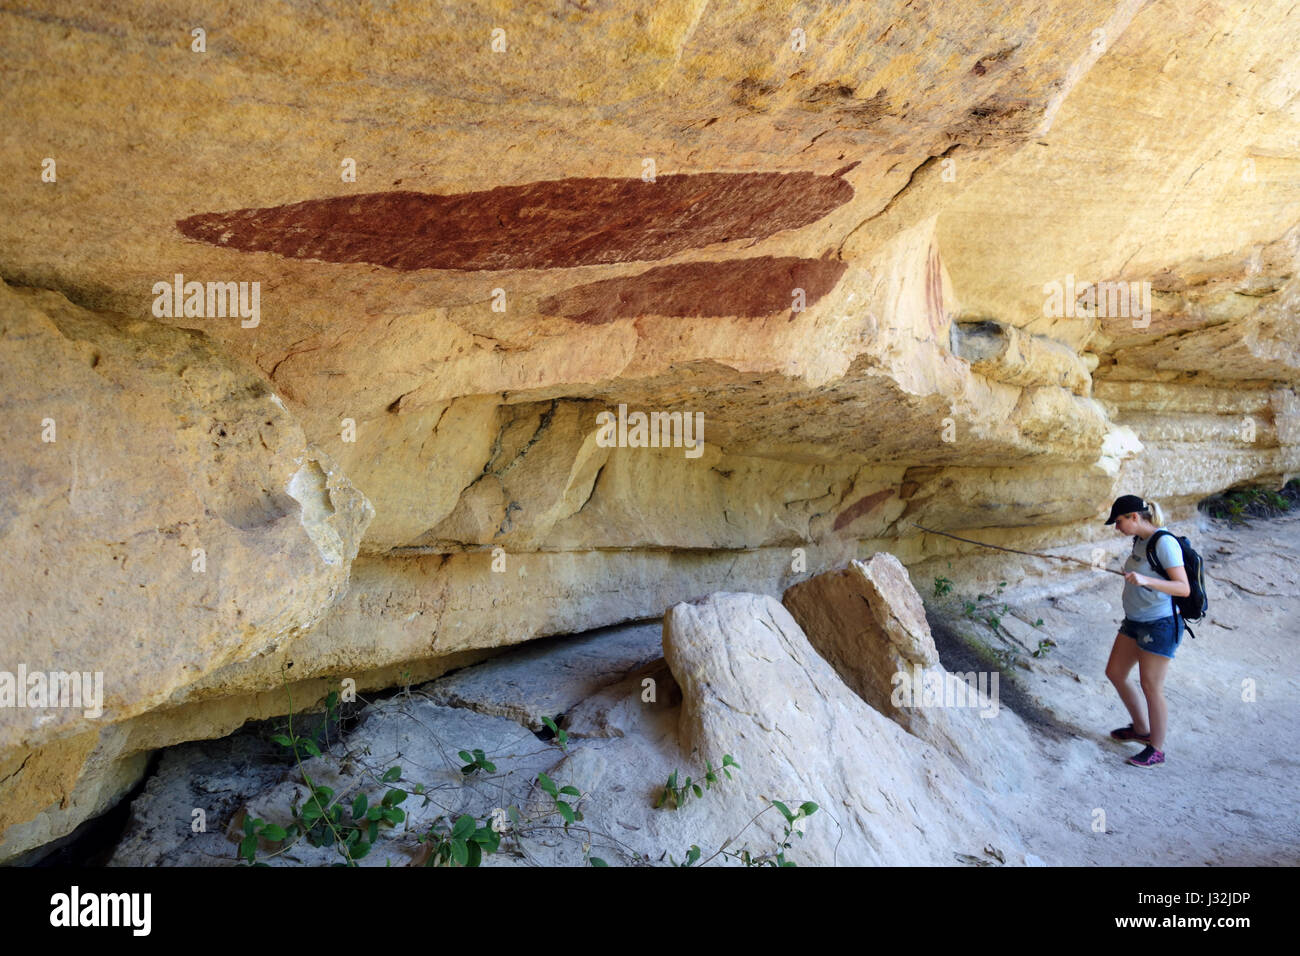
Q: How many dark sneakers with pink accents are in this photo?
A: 2